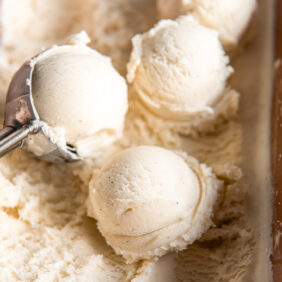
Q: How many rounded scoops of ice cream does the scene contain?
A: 4